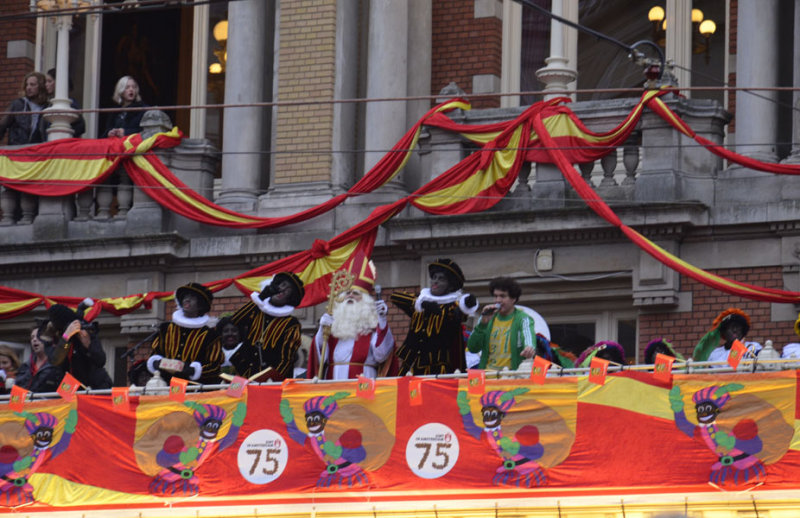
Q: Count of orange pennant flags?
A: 12